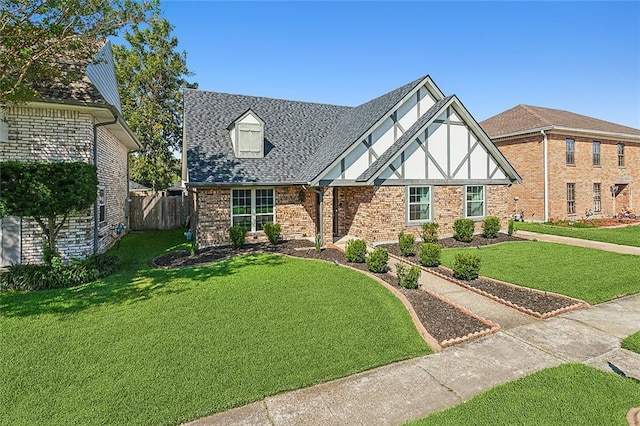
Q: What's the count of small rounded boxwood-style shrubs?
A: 11